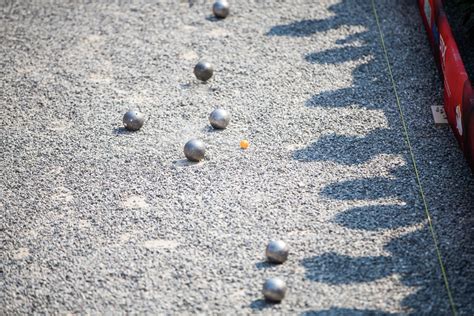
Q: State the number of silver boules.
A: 7